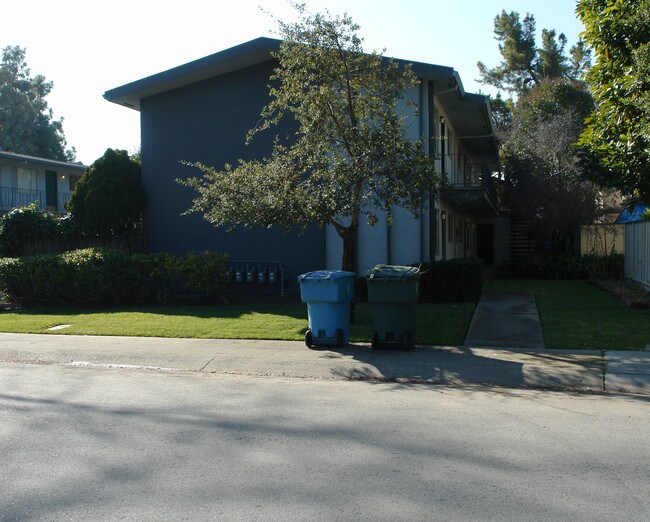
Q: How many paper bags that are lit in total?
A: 0